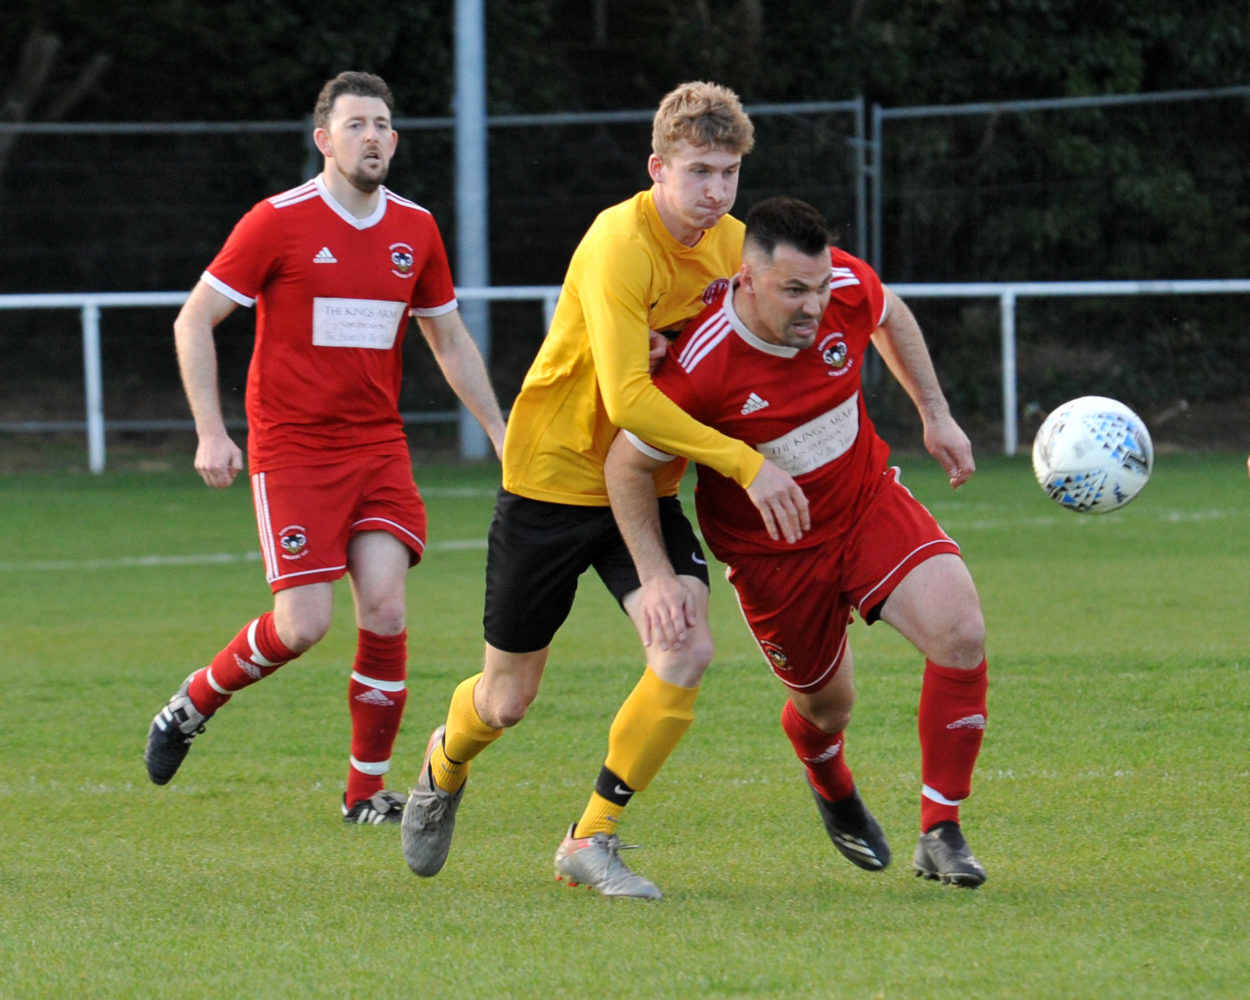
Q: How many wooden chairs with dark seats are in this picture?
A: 0